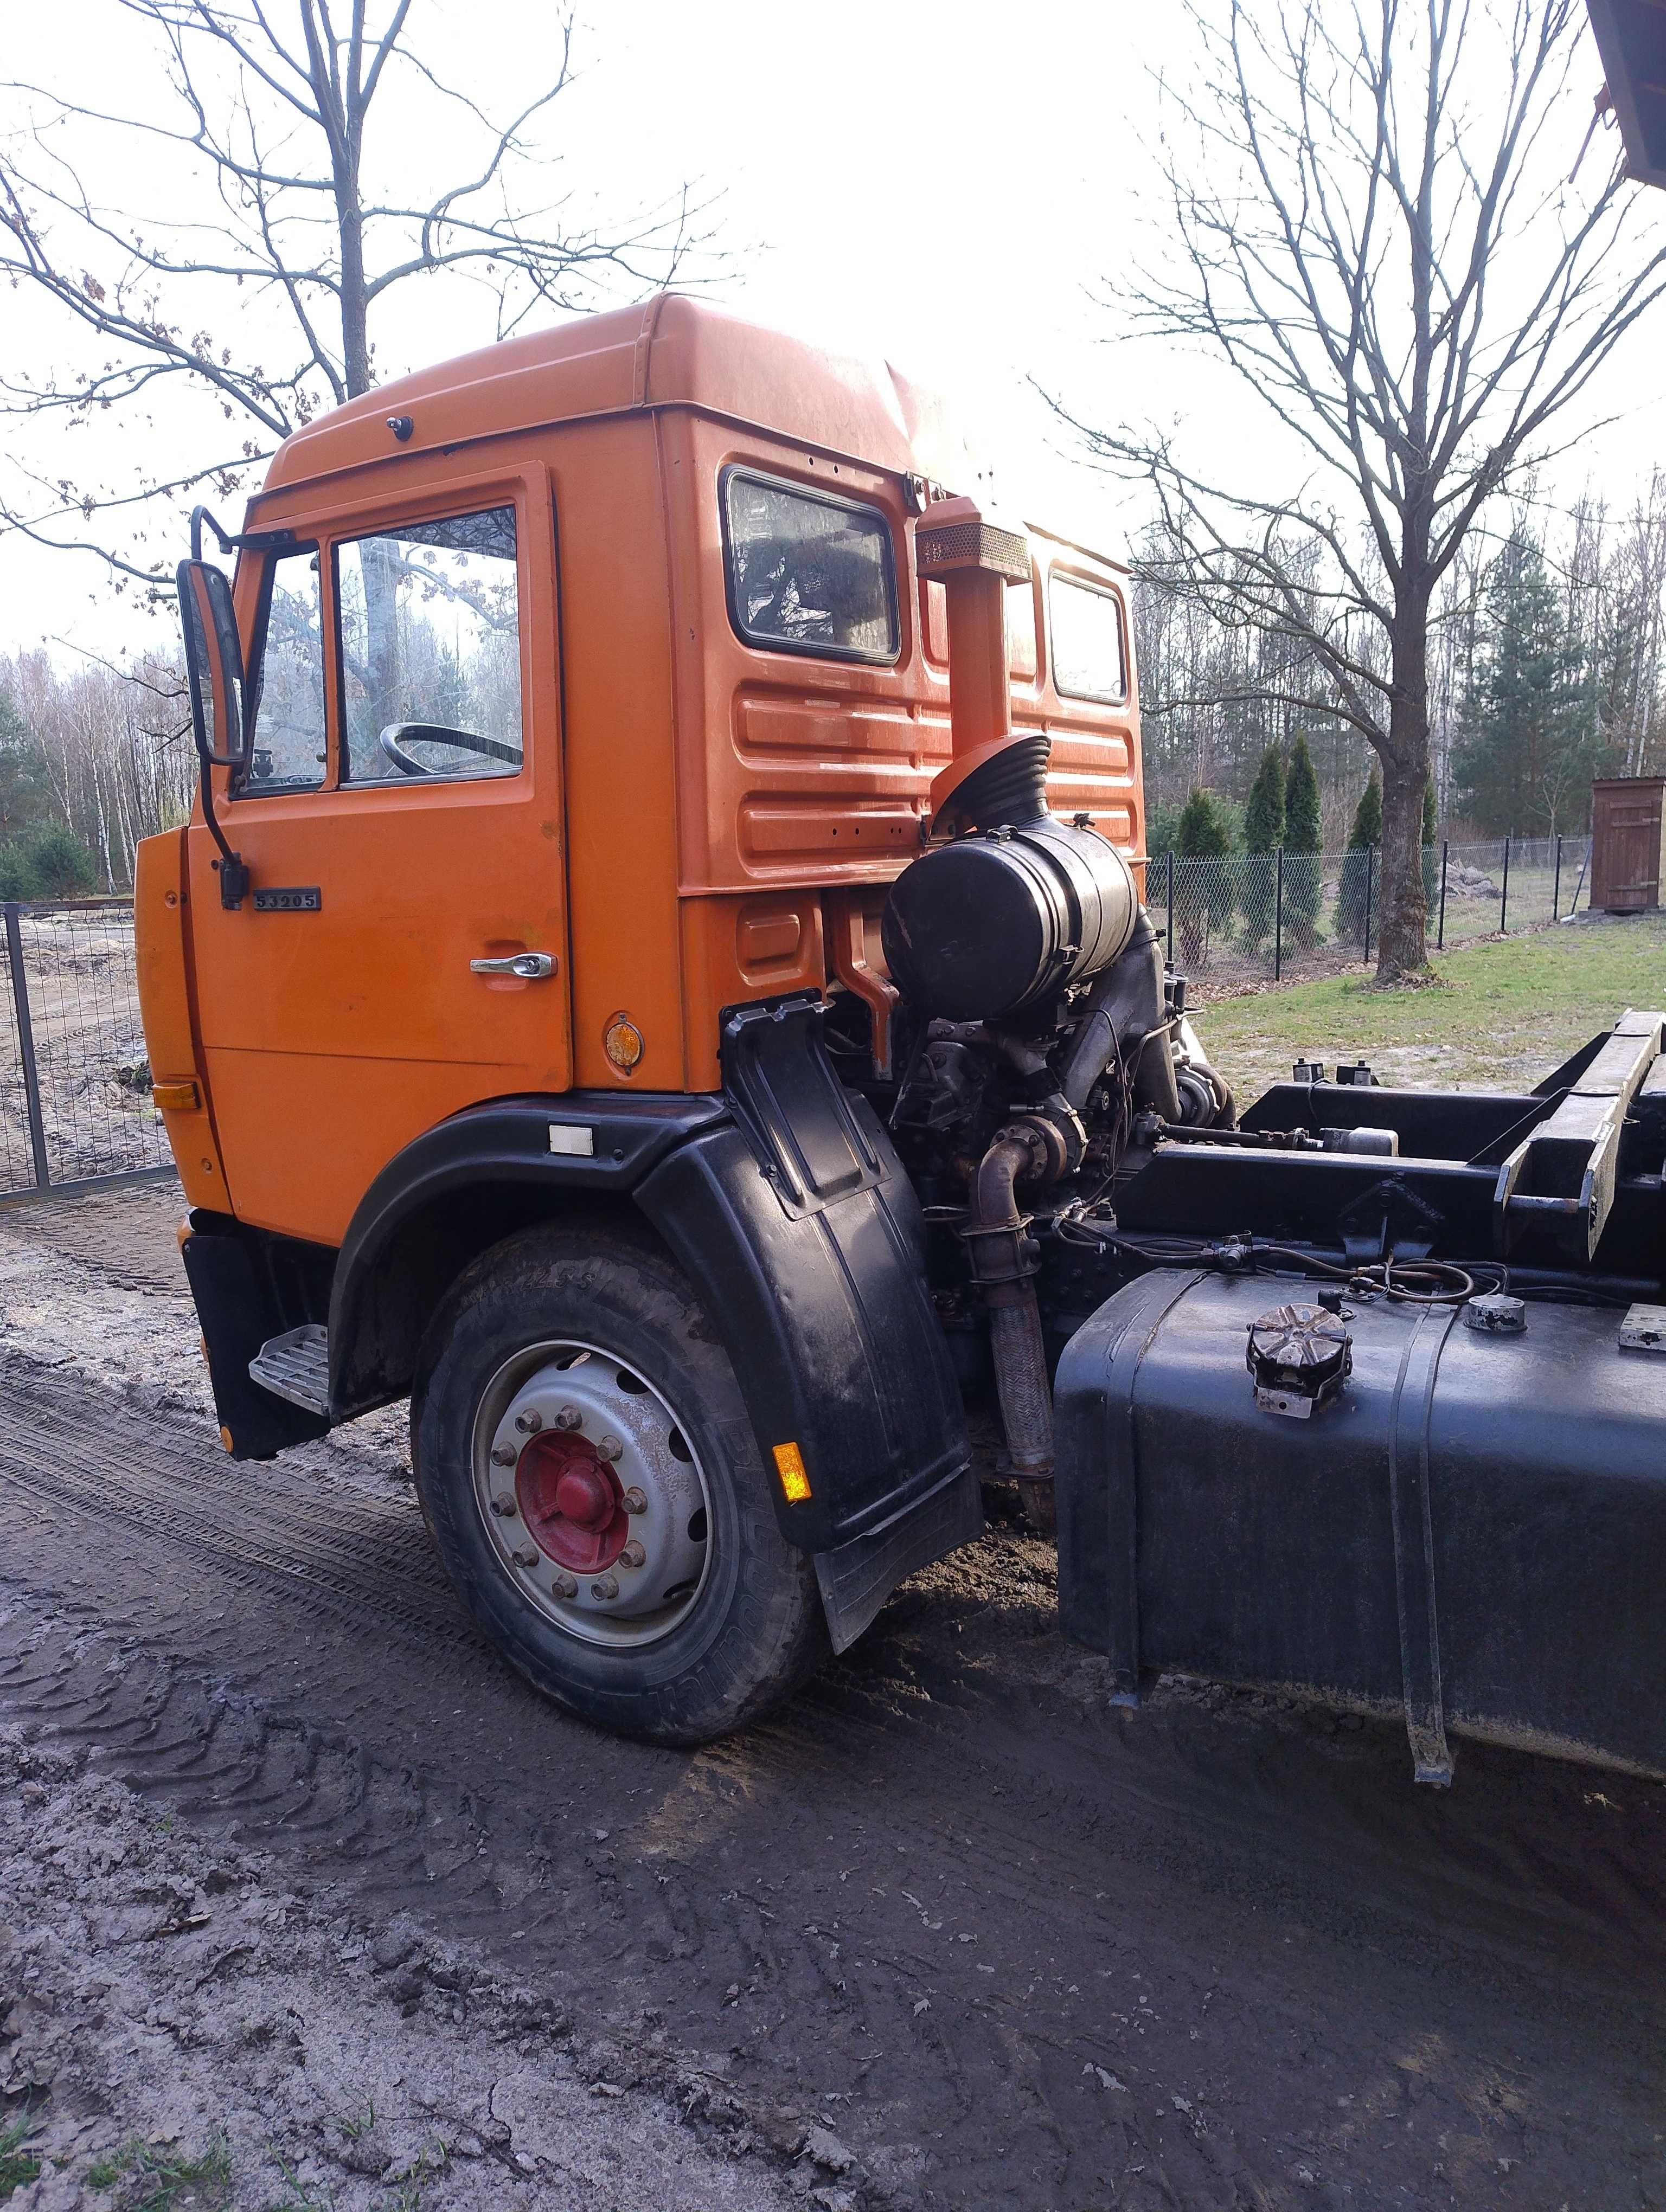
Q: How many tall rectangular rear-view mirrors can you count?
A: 1